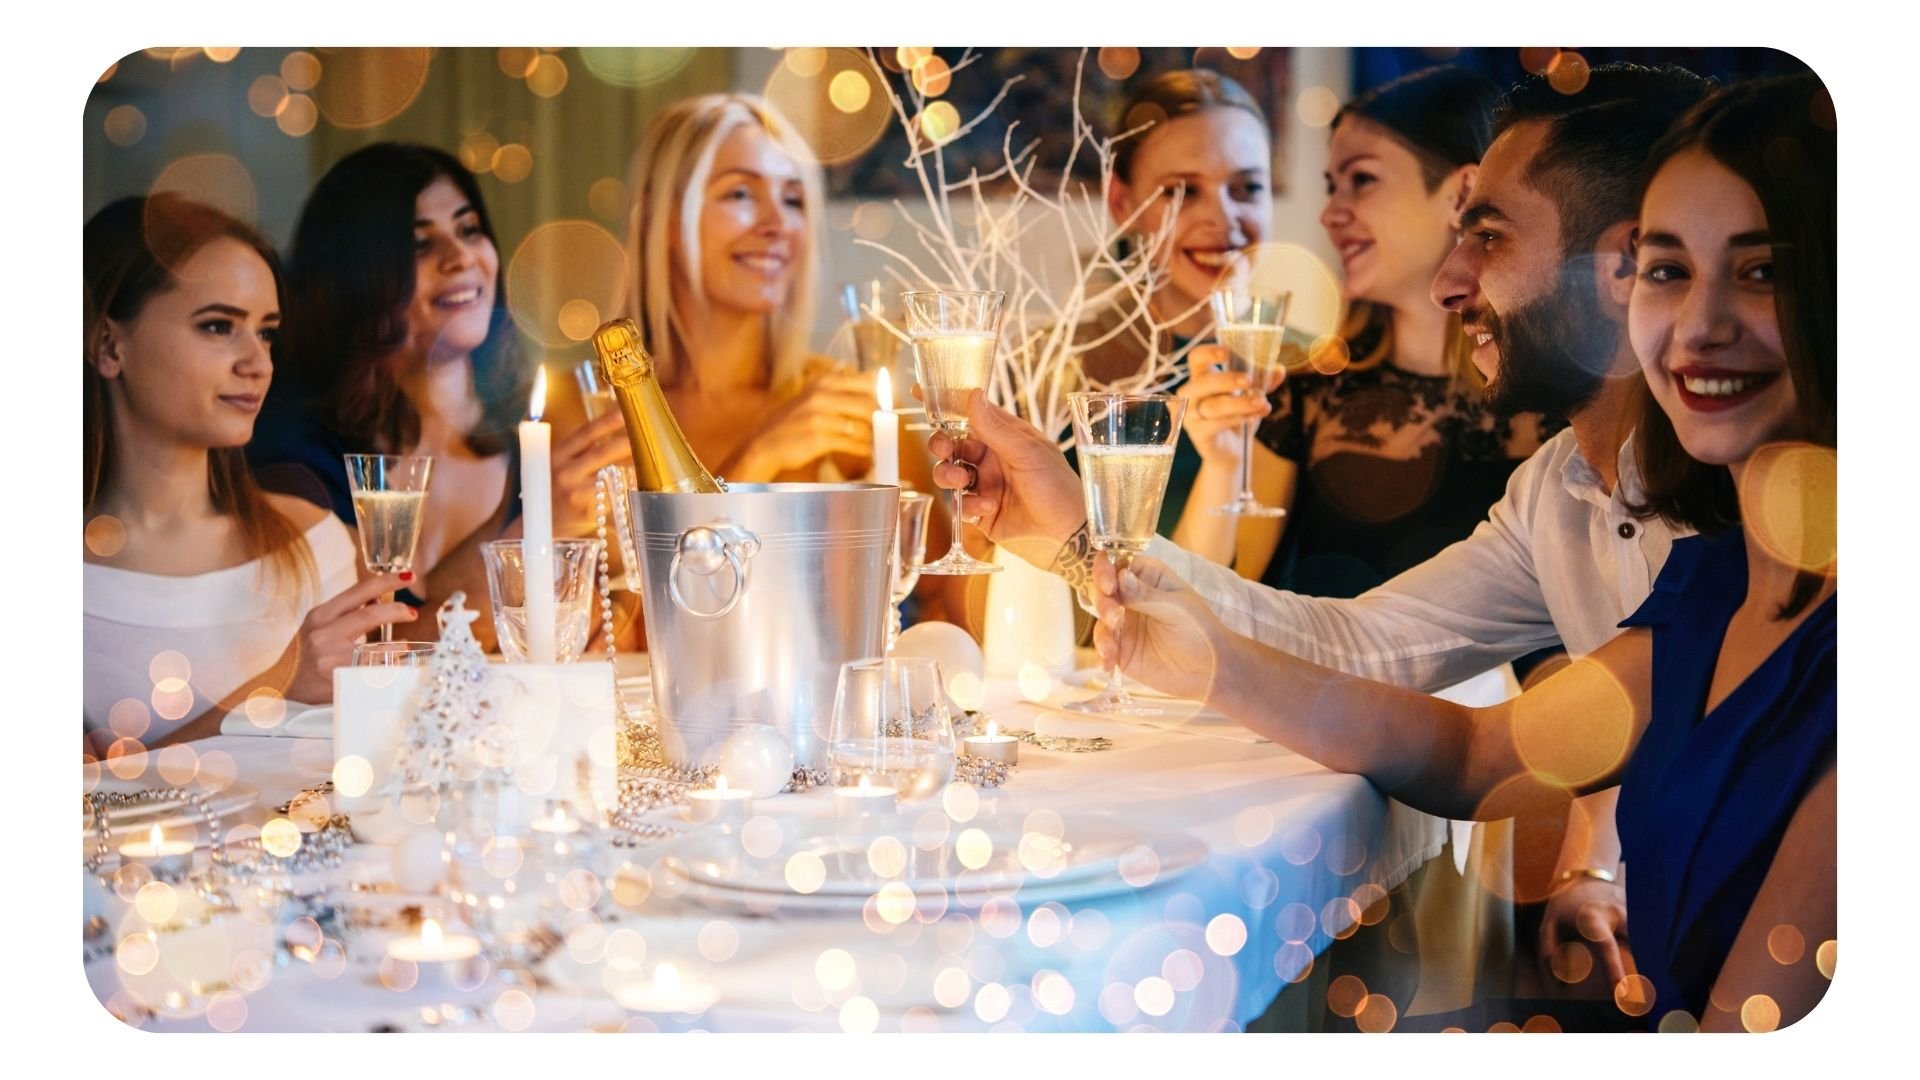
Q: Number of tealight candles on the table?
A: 7